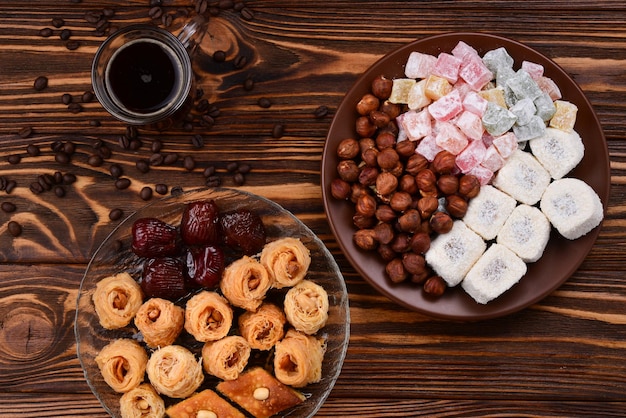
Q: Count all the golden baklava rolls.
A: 12